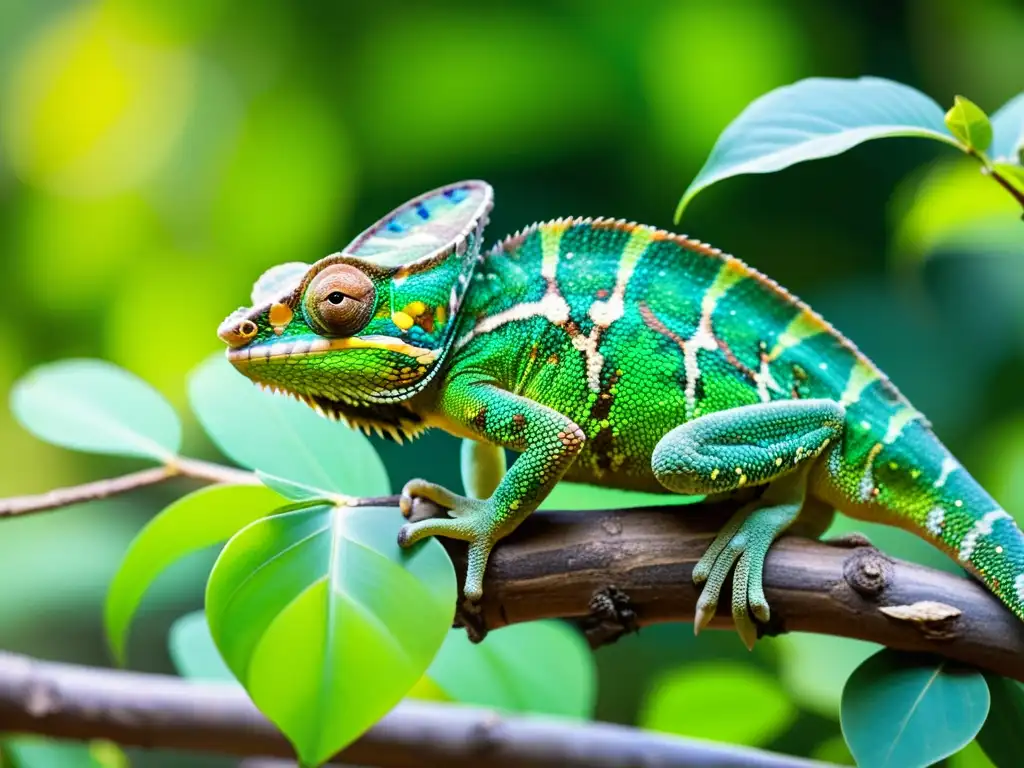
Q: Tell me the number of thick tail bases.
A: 1